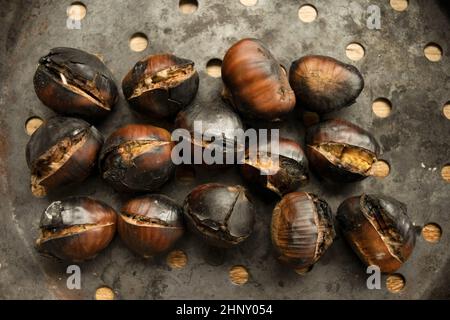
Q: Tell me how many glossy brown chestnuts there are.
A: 14